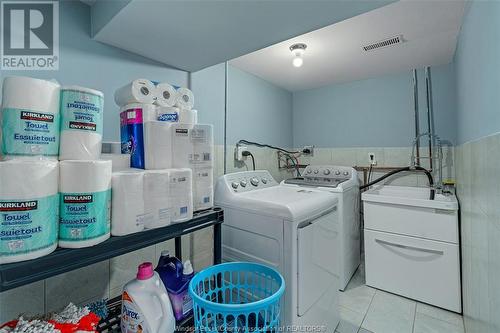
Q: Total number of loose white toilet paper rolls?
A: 3